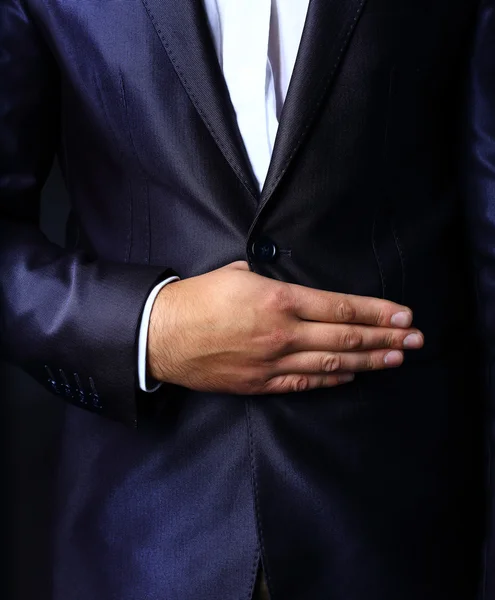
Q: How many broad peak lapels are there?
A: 2